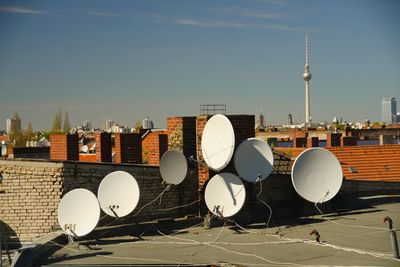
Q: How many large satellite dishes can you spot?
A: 7